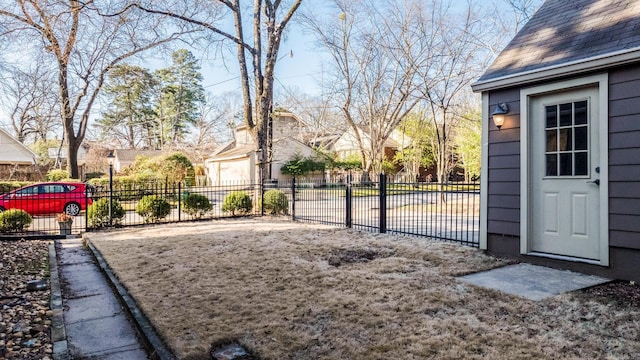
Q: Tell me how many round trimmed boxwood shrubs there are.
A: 6